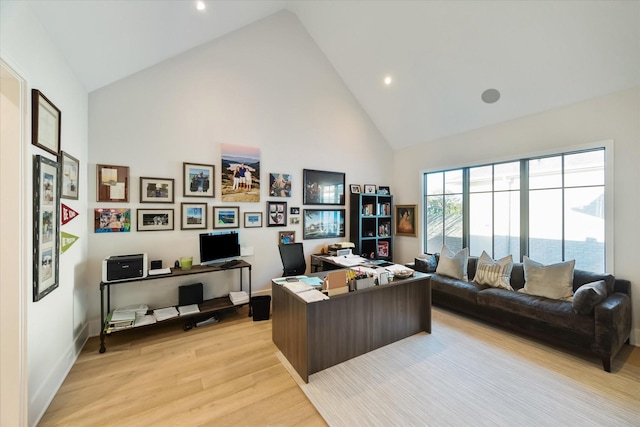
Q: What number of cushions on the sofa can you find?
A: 5